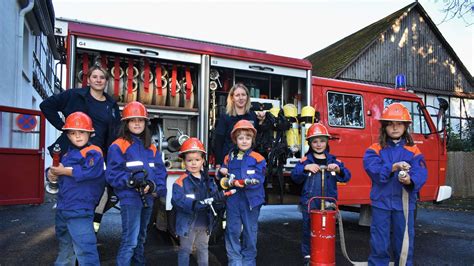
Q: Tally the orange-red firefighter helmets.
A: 6